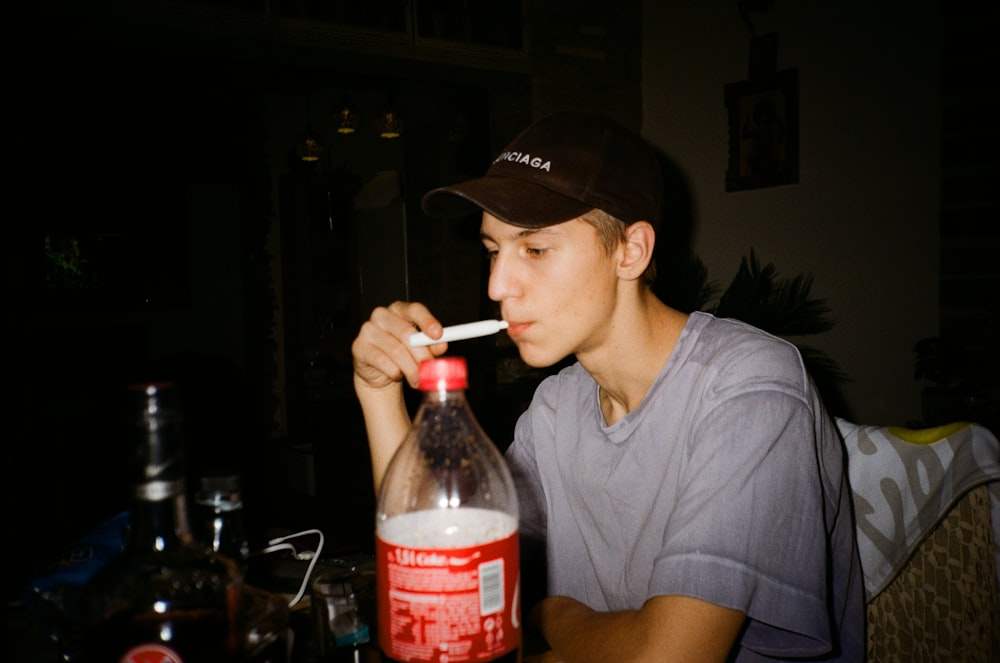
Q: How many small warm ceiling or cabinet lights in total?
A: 3